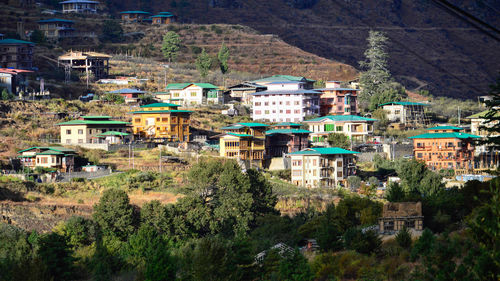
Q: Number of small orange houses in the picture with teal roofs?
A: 2